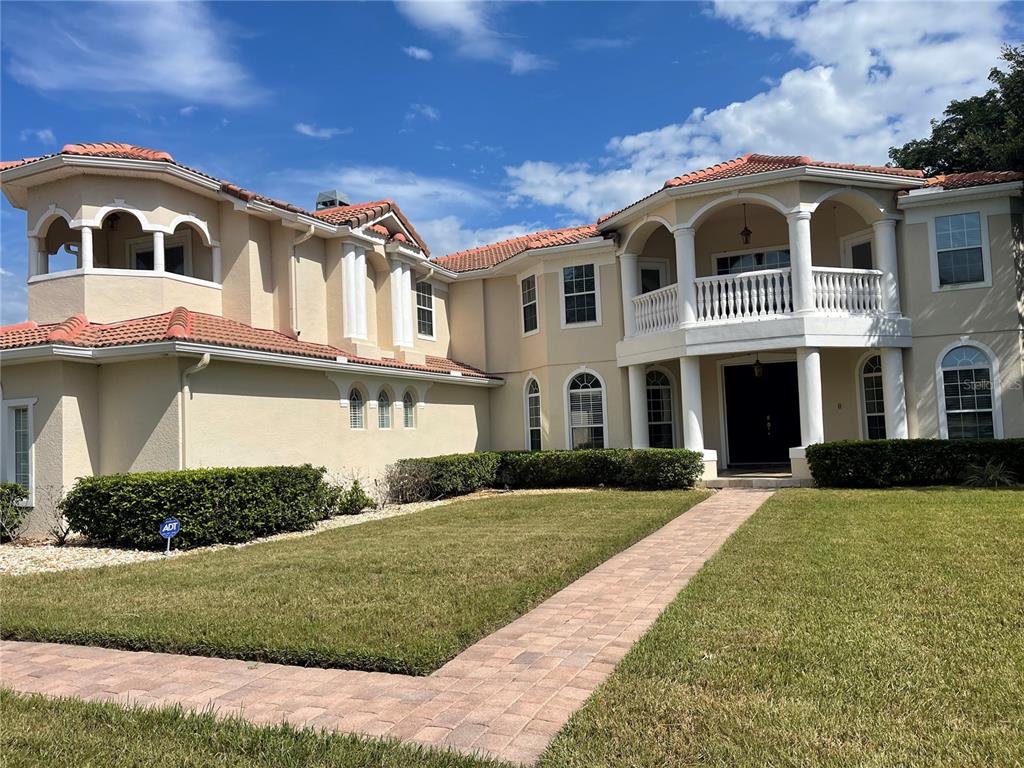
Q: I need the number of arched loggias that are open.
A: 2